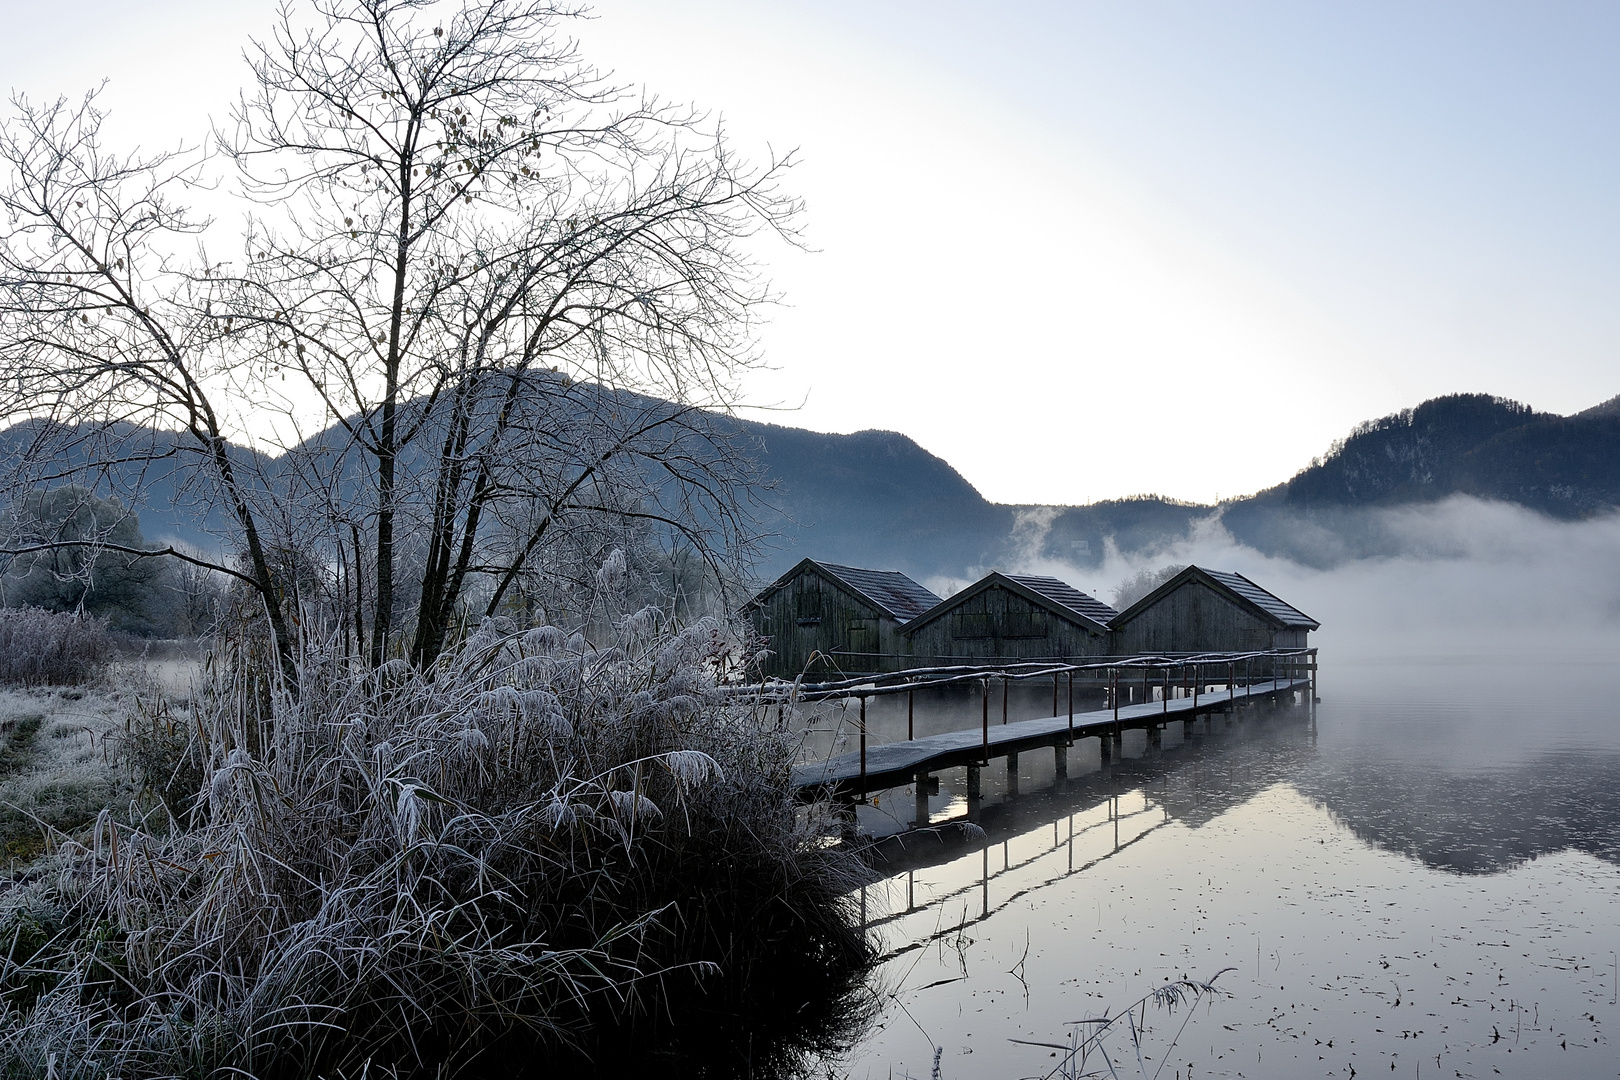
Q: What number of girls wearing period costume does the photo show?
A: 0